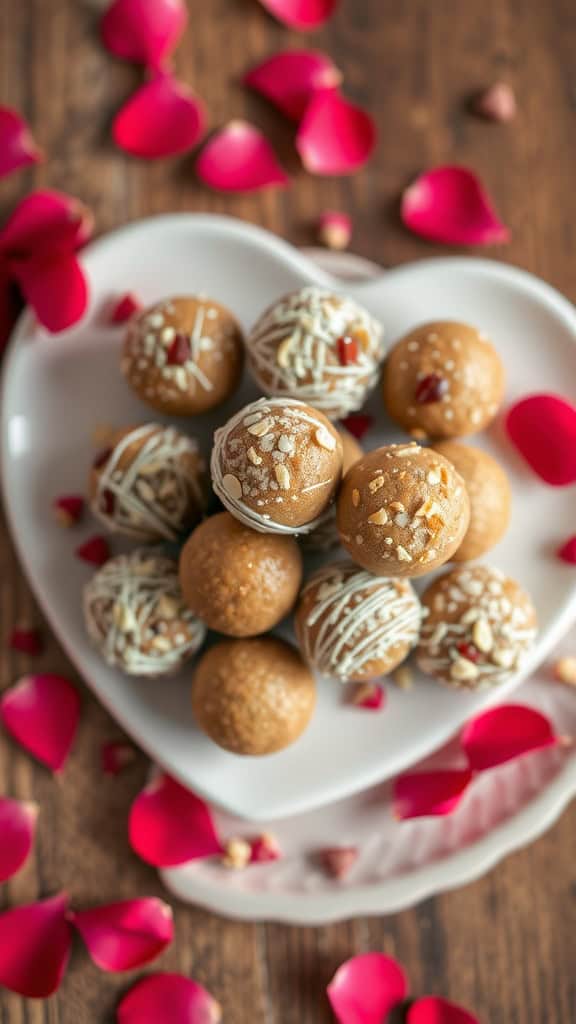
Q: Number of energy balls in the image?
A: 13